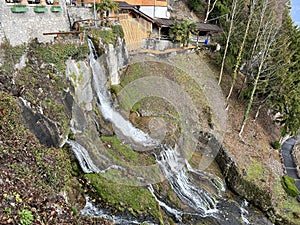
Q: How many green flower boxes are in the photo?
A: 3